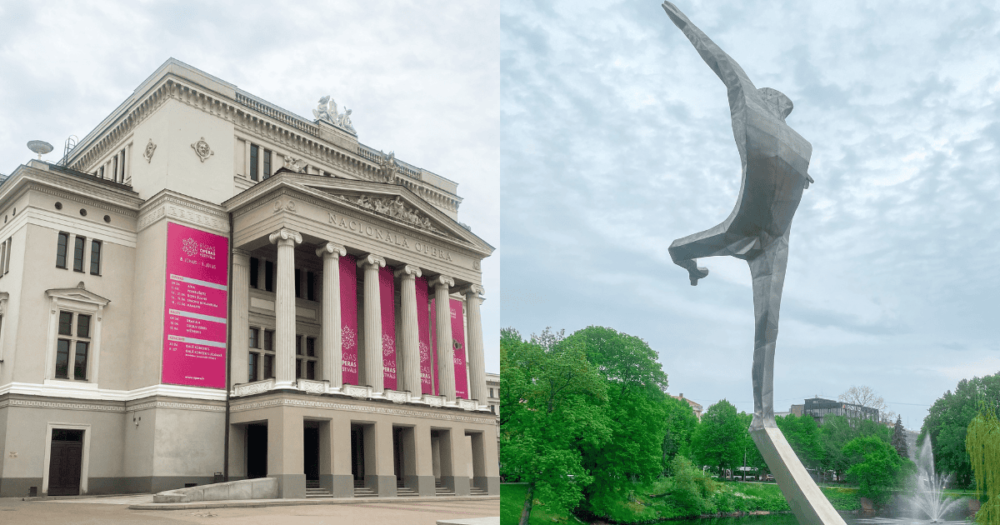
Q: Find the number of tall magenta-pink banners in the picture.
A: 5